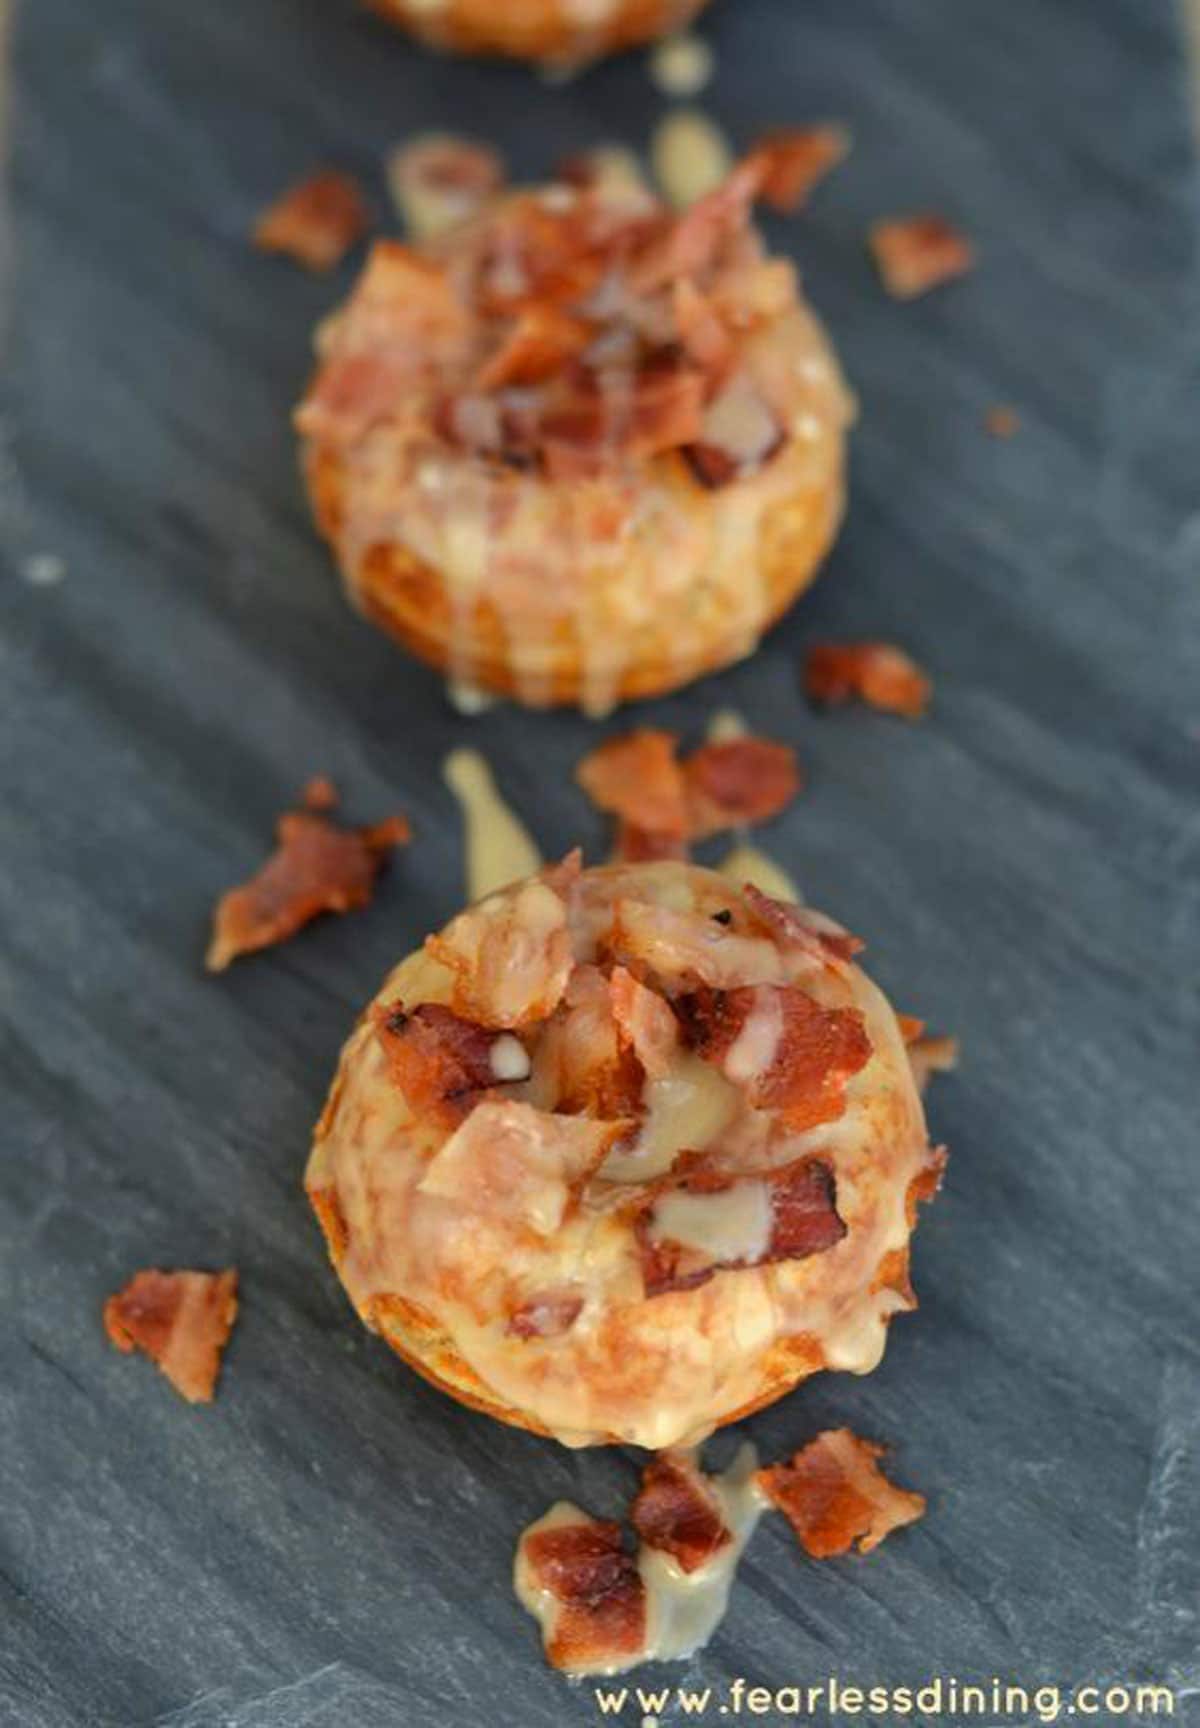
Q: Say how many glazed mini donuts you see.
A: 3